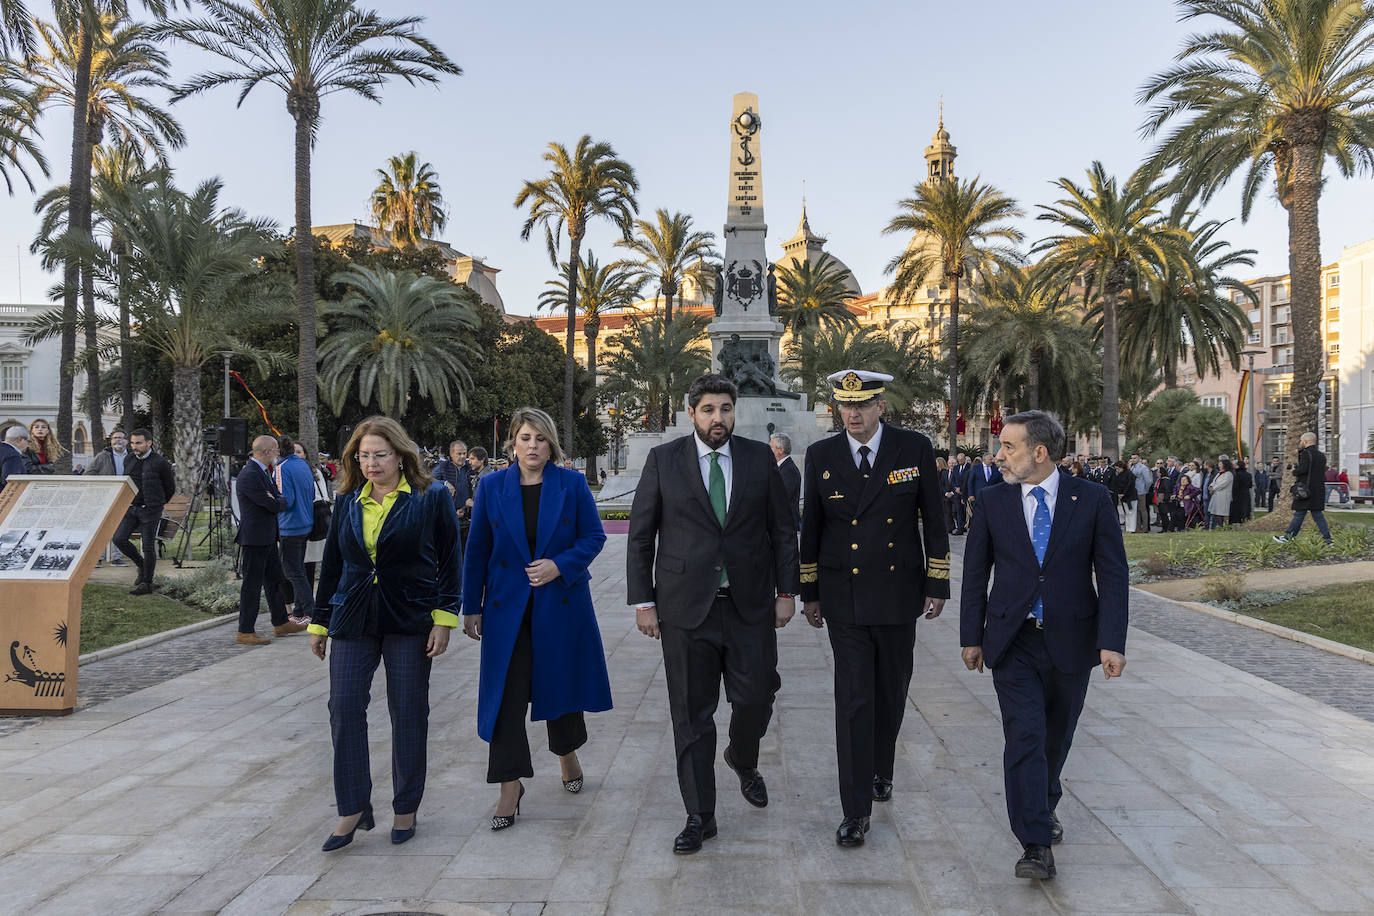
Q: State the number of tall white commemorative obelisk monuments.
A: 1